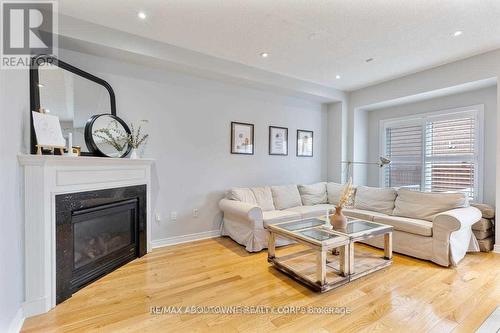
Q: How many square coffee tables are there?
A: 1